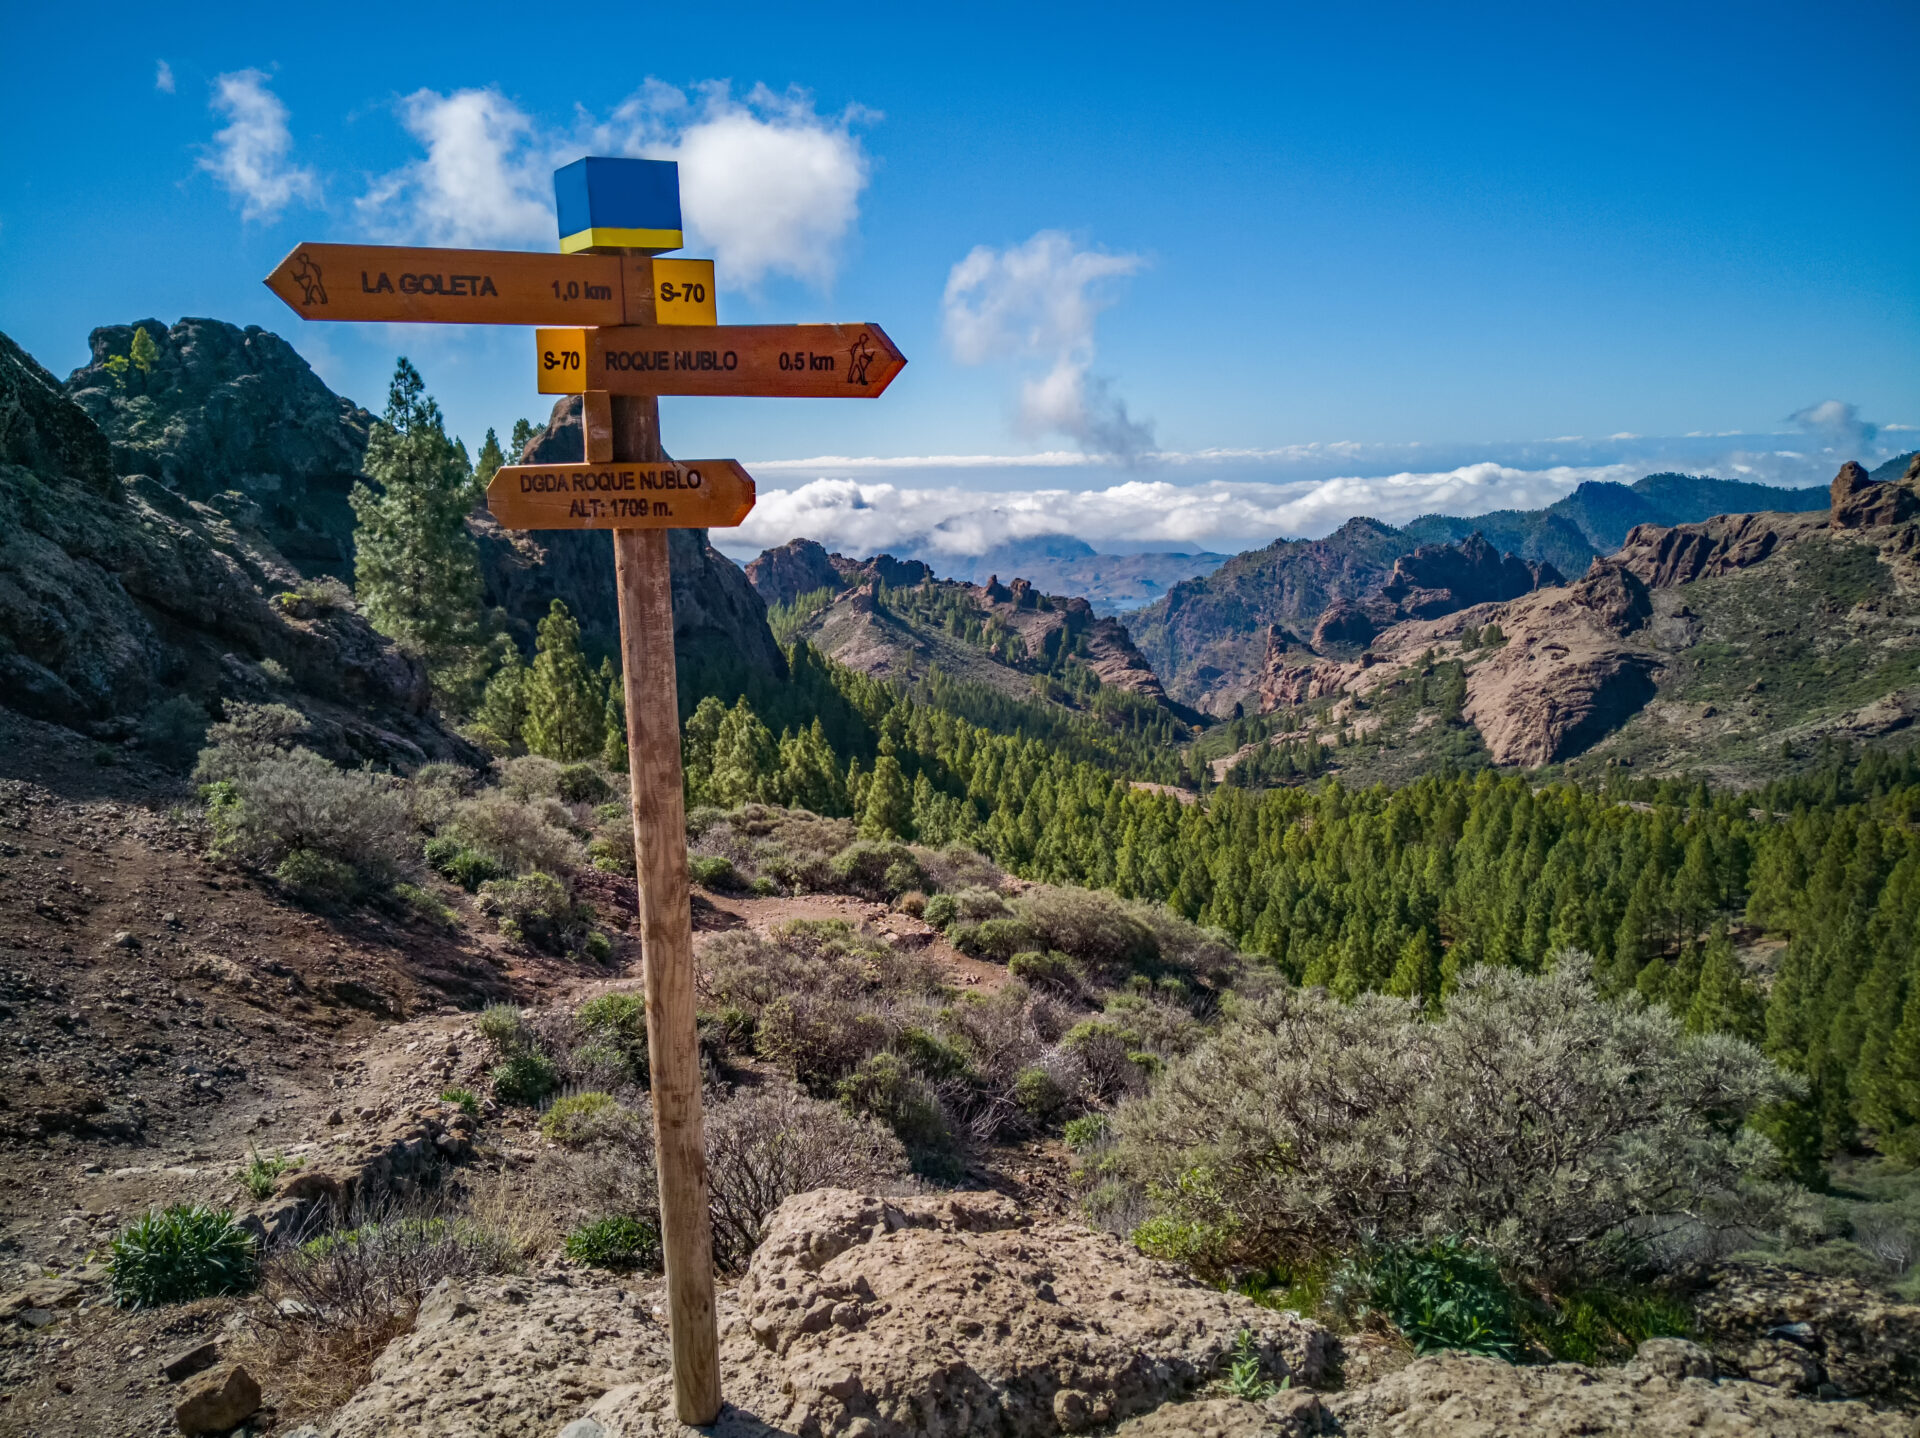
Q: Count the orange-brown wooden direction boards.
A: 3